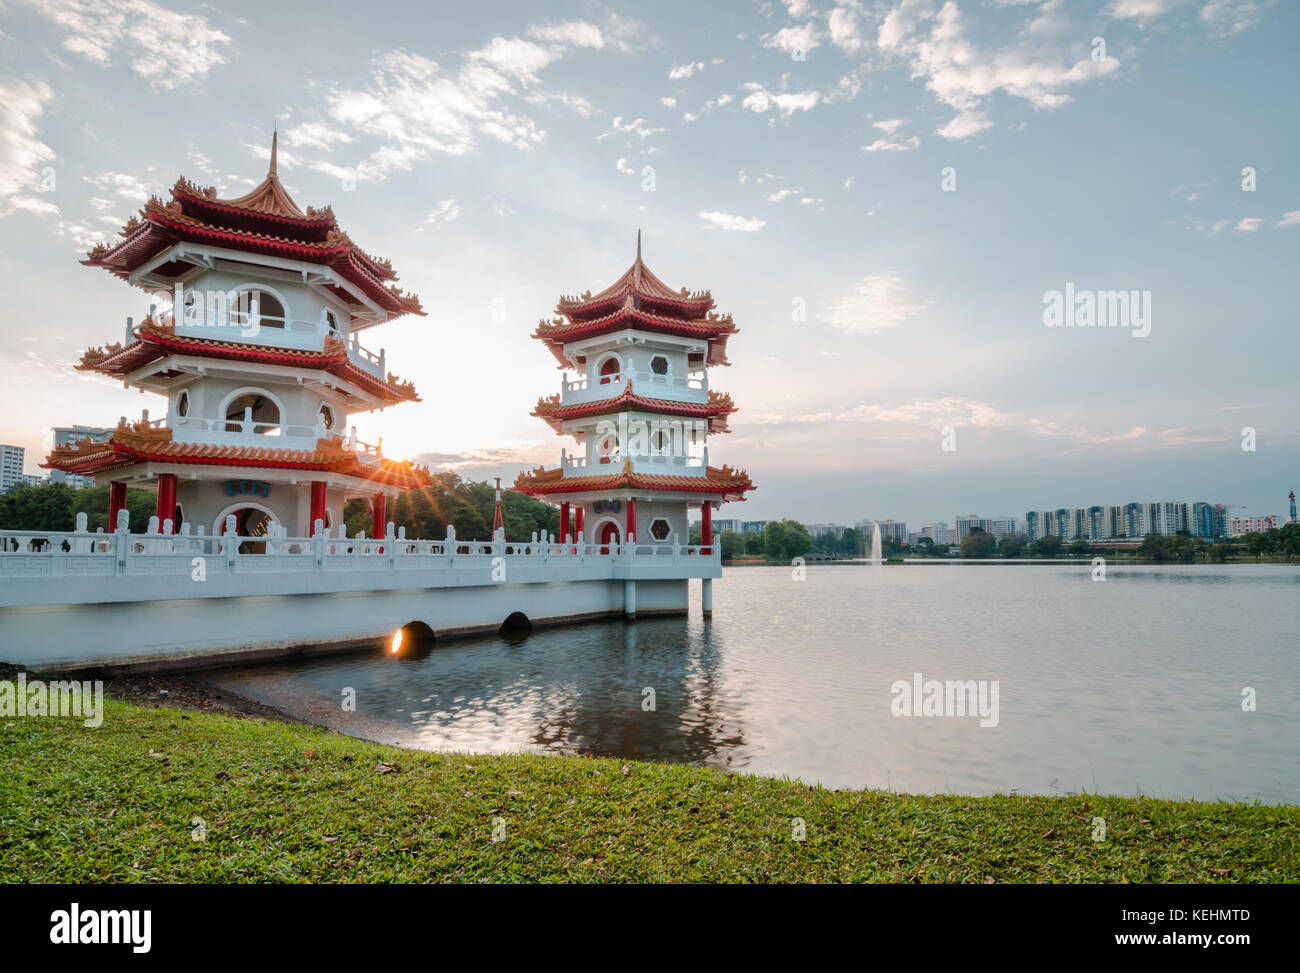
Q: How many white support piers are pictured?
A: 2